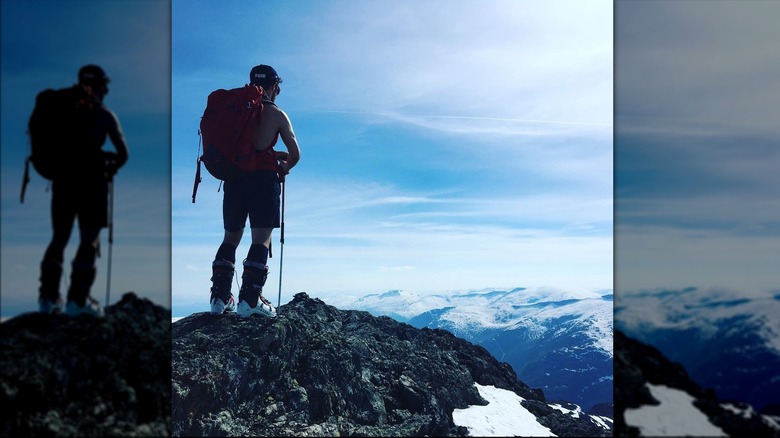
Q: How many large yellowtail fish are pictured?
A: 0